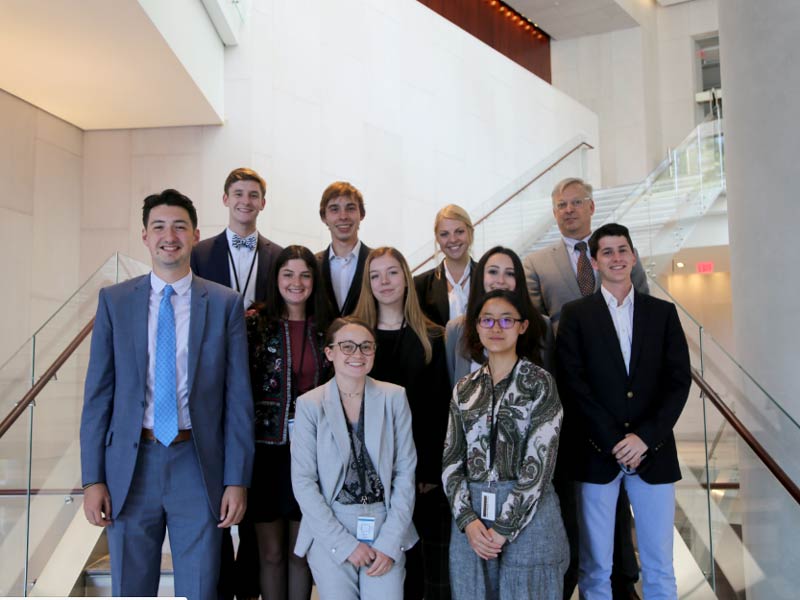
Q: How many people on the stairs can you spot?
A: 11